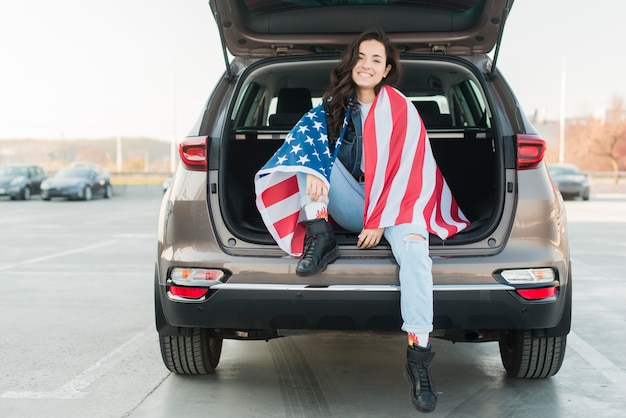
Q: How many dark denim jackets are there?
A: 1